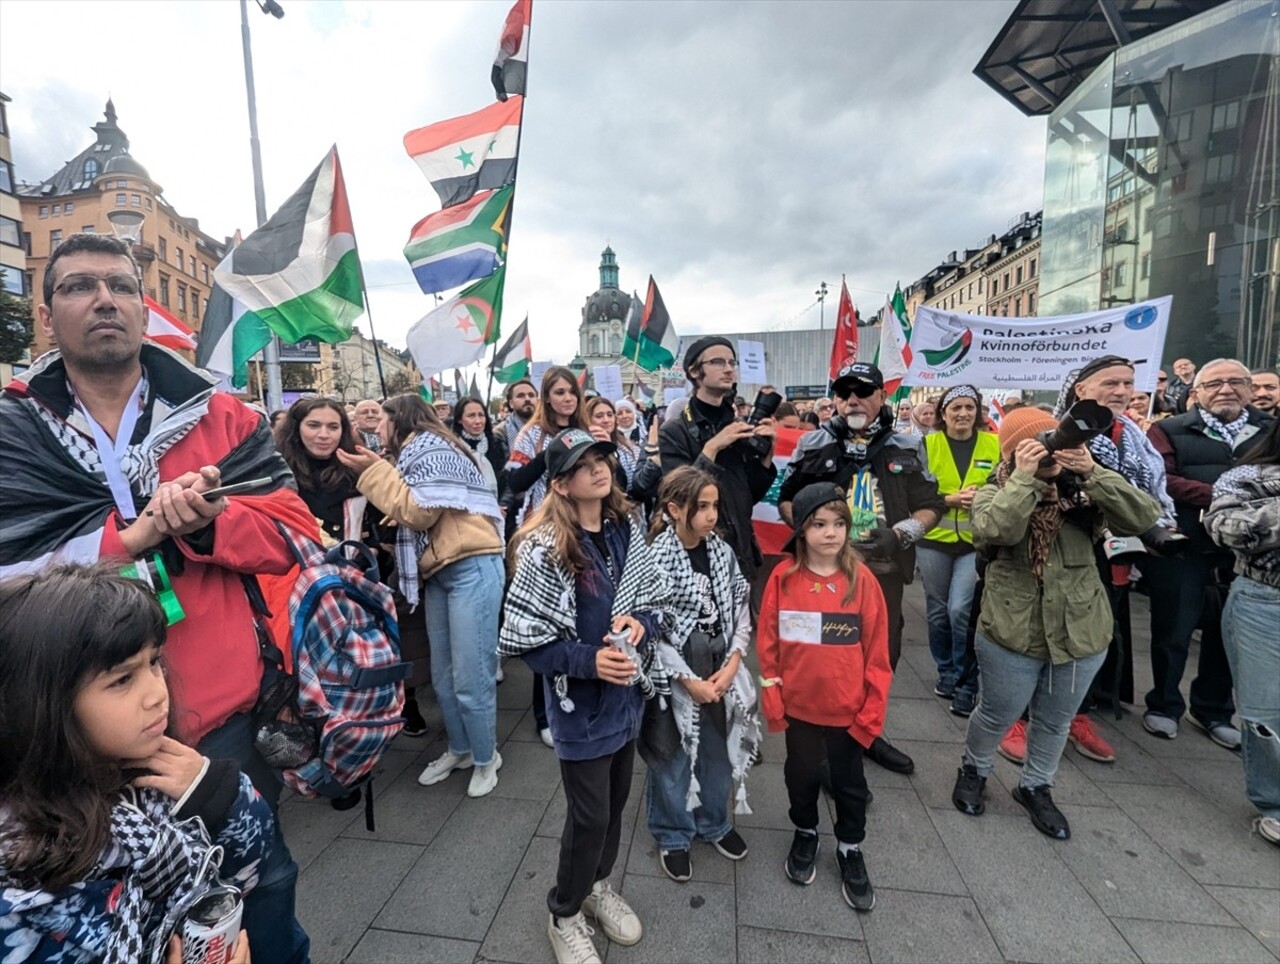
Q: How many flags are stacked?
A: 4